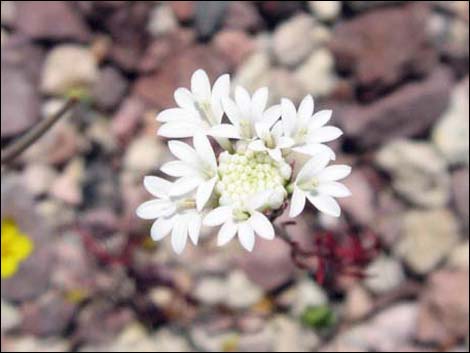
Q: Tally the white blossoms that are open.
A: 8